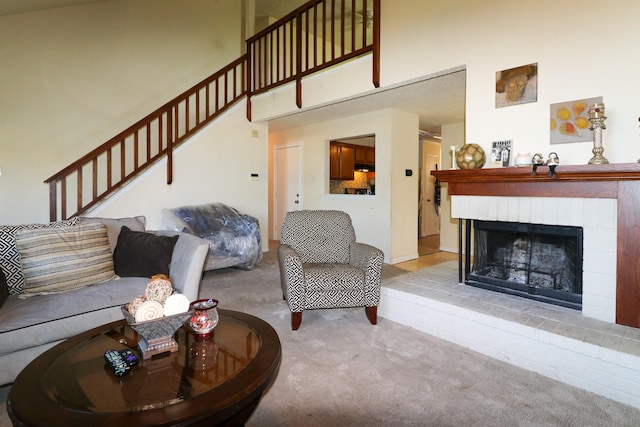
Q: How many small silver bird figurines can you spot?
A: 2